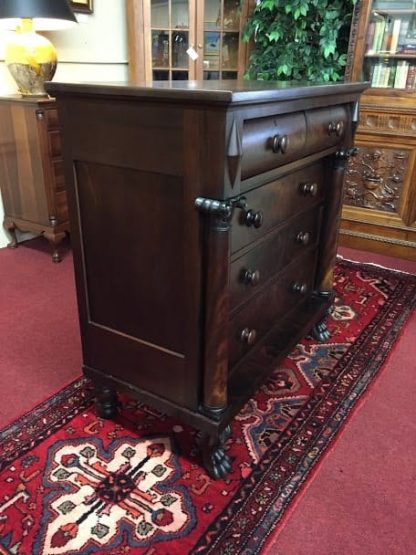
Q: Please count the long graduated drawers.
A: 3